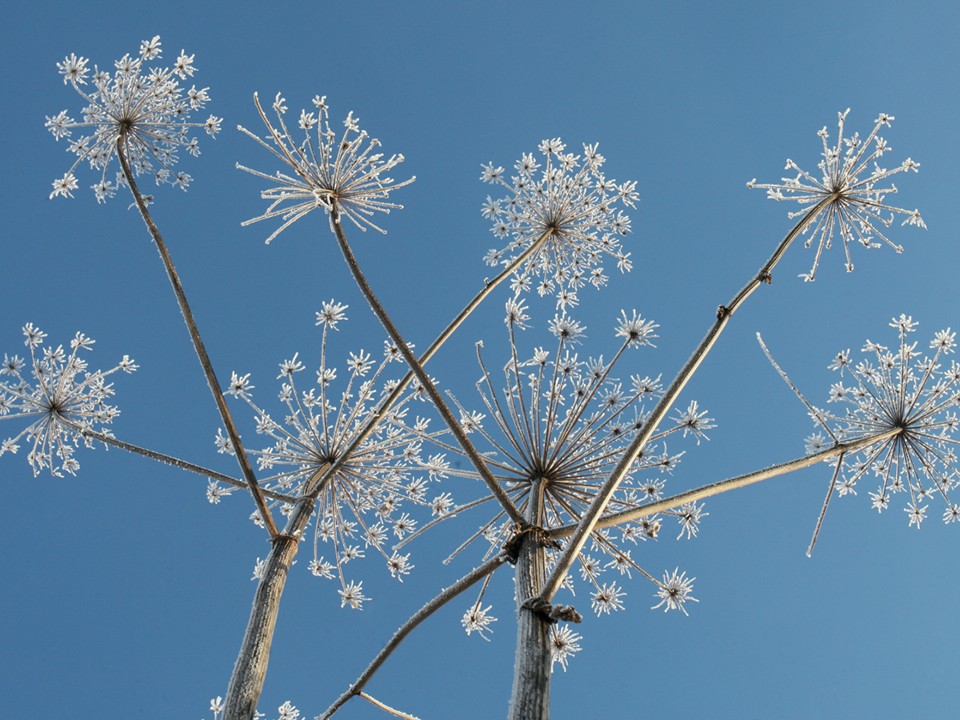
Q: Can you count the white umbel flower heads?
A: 8